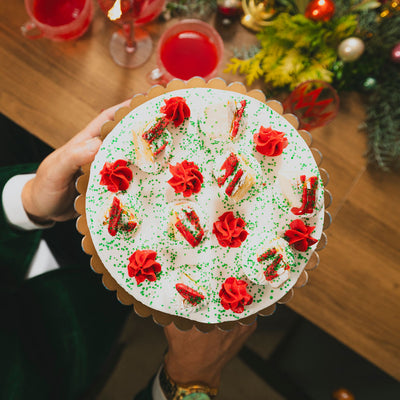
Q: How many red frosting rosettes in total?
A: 8